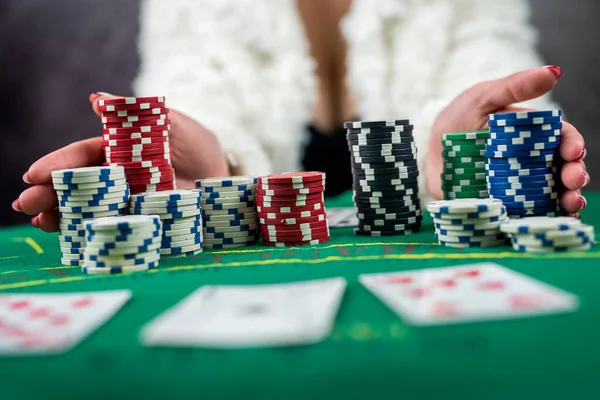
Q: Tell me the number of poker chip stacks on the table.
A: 11